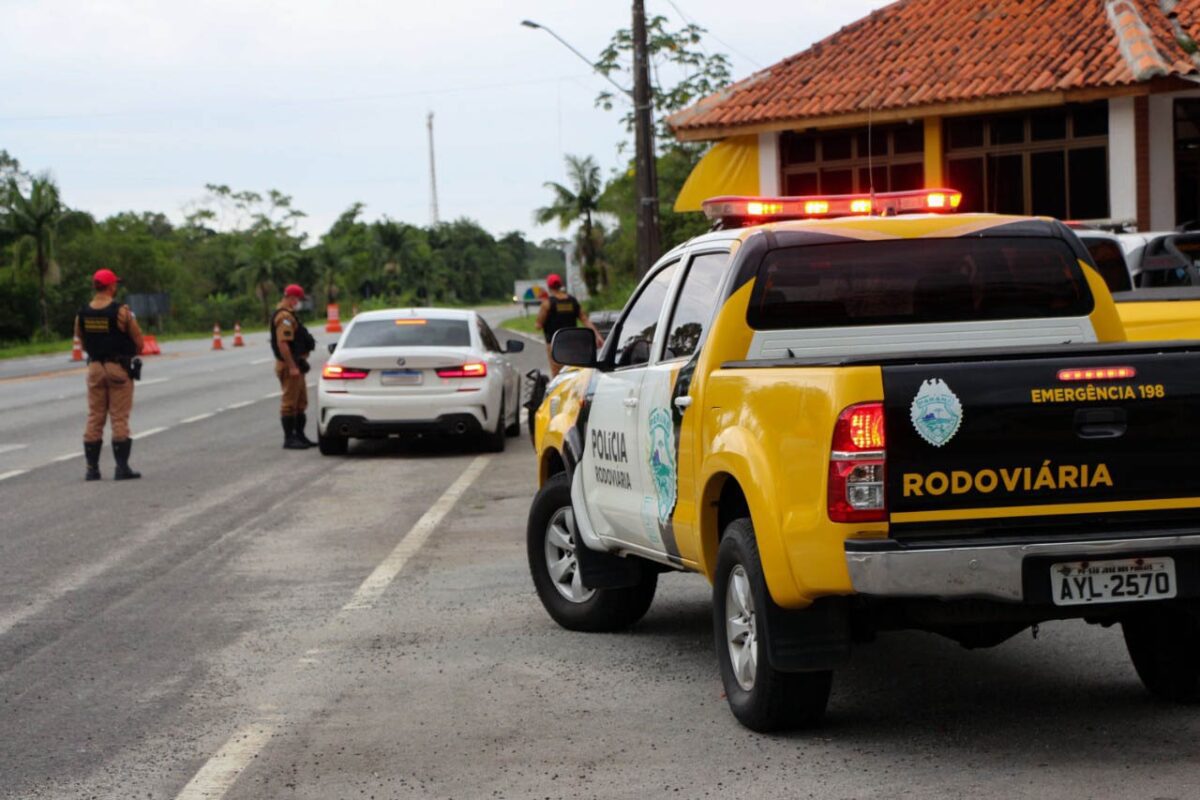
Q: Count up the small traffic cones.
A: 3